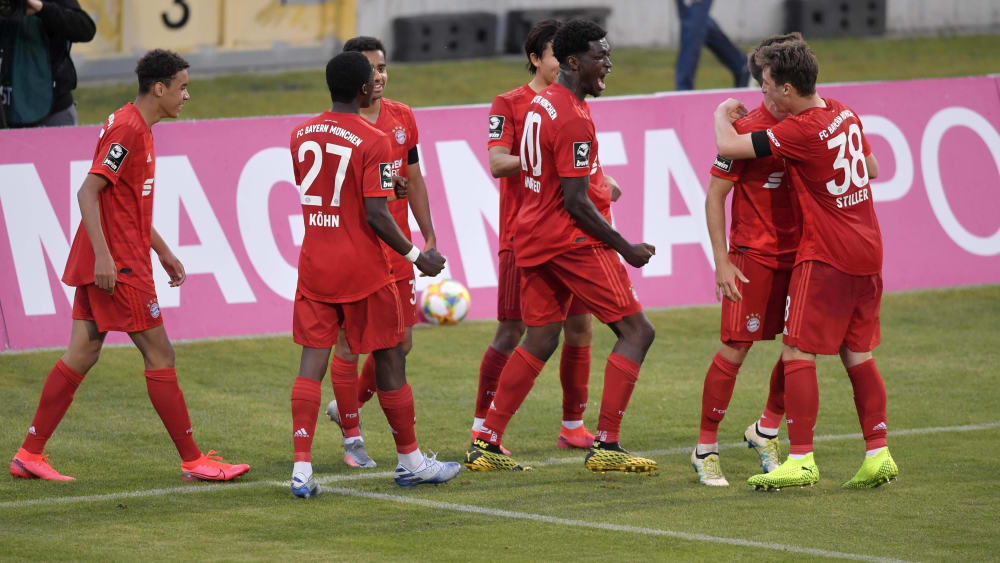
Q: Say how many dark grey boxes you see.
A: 3